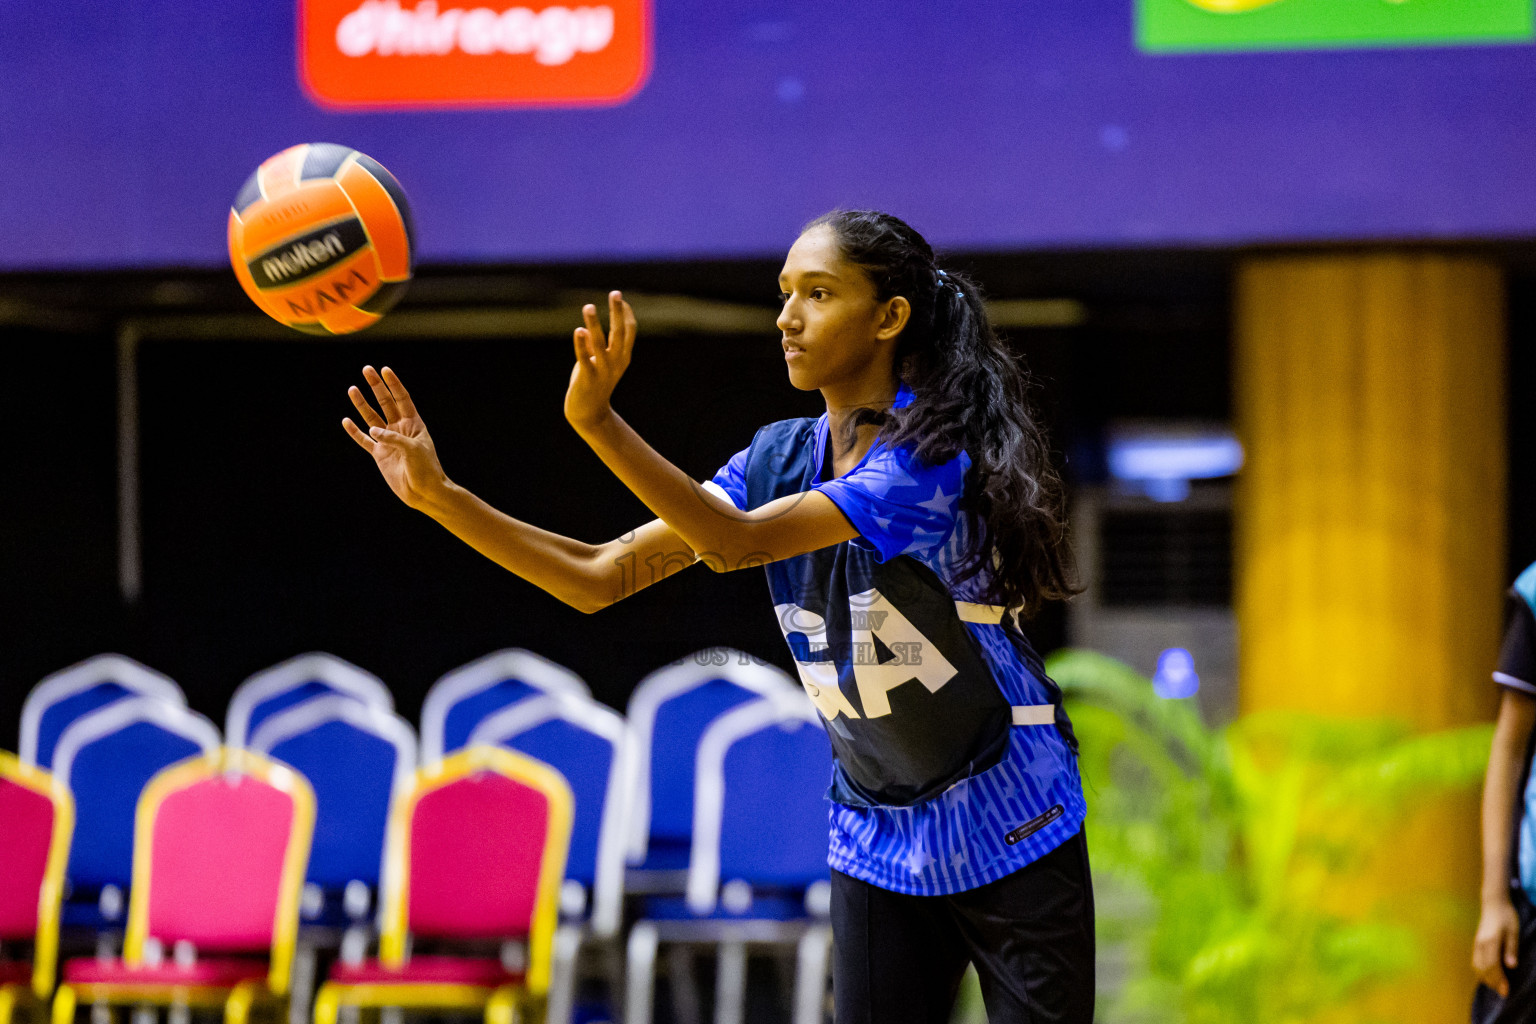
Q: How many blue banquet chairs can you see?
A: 8